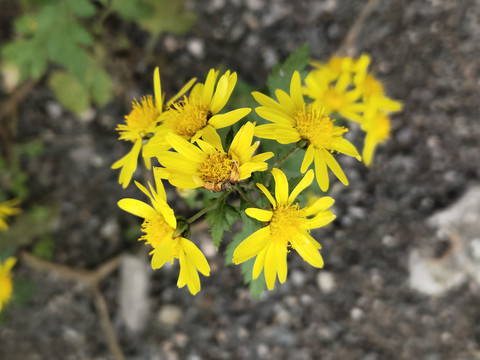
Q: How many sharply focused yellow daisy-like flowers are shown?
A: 6